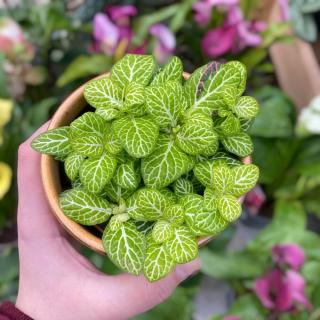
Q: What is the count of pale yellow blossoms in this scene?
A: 2